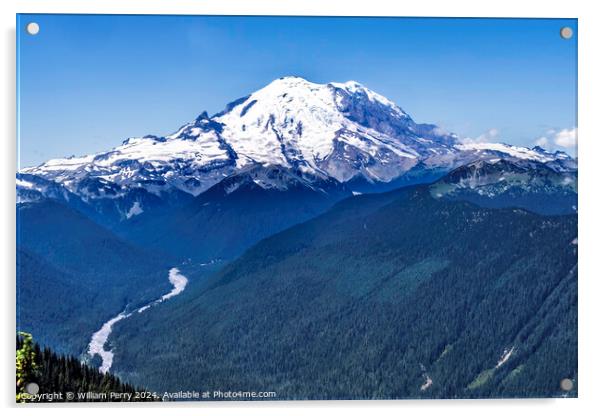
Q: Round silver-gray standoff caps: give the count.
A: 4